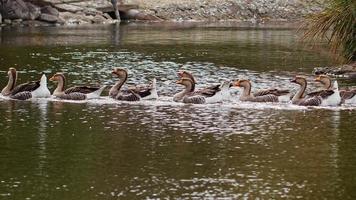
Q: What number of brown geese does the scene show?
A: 8